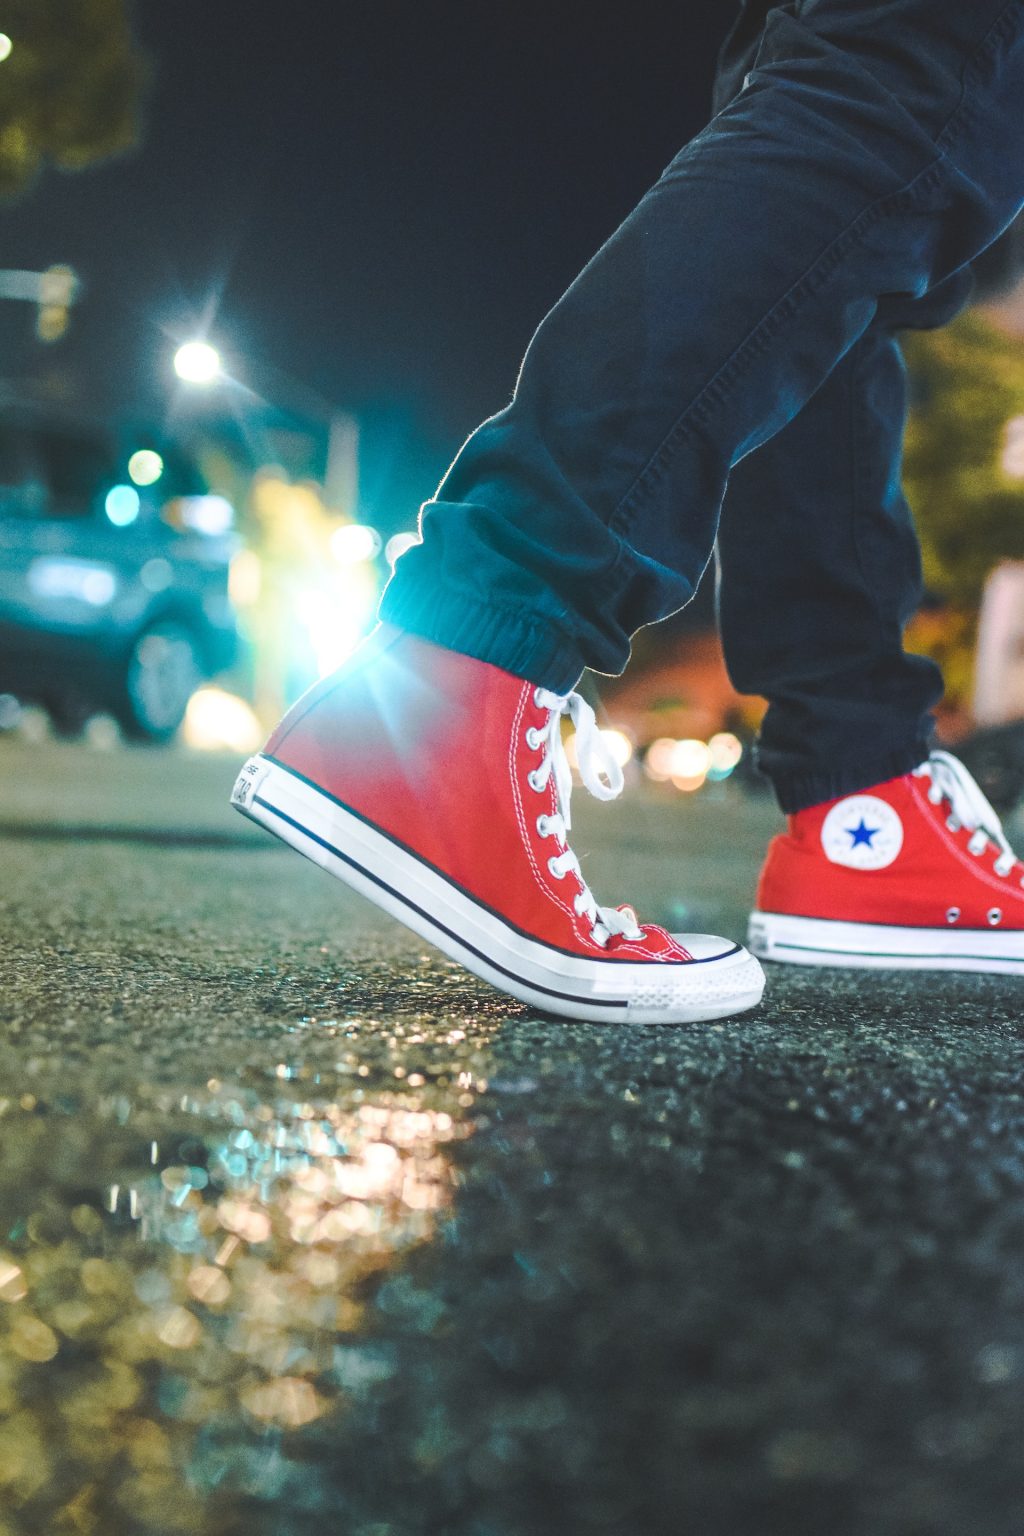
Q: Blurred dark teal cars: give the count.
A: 1